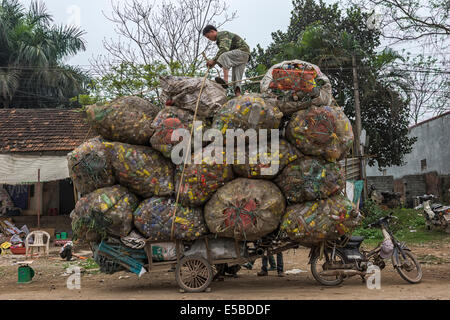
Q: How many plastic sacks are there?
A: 15